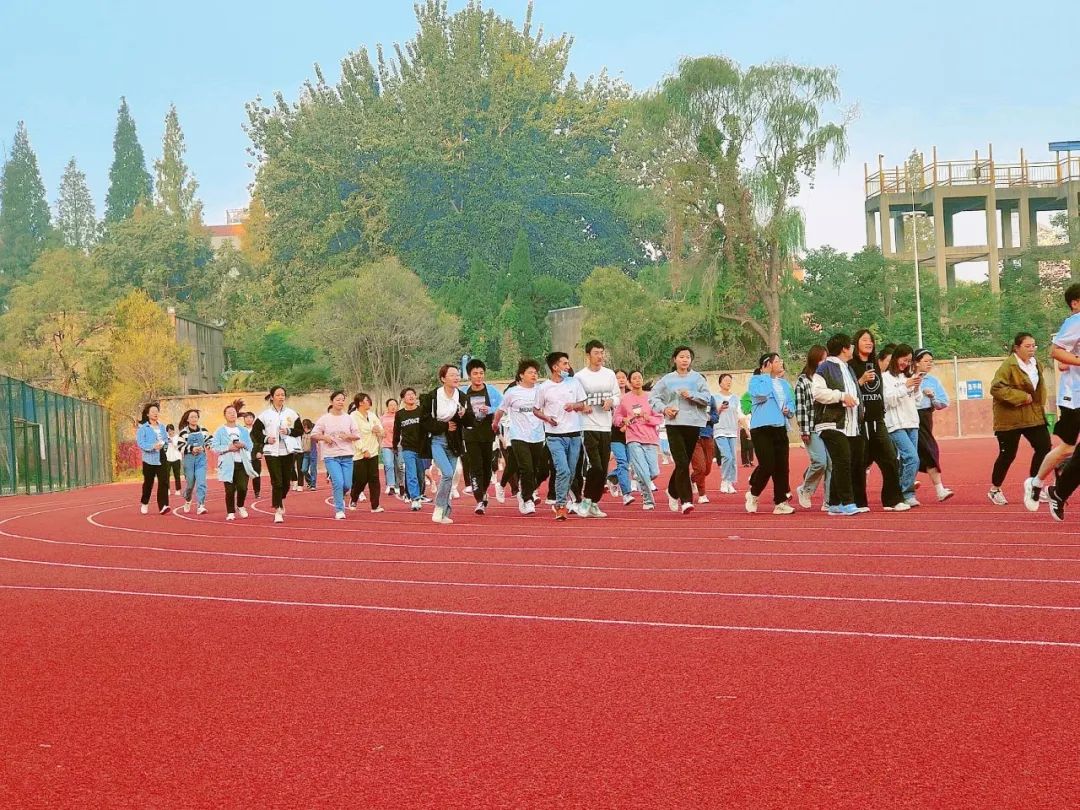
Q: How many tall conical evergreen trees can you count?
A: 4